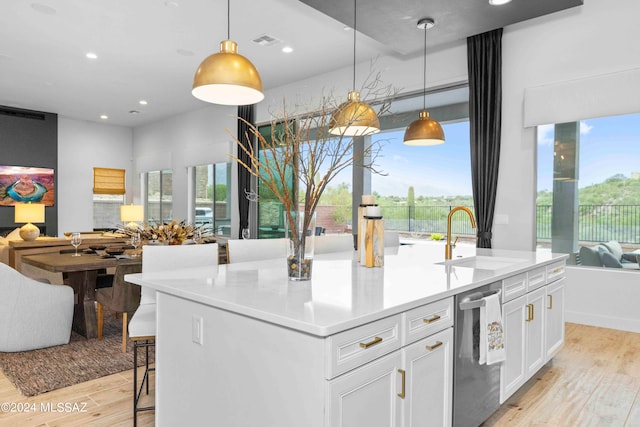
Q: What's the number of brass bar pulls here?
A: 8